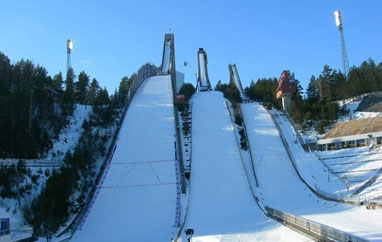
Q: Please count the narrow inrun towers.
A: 3